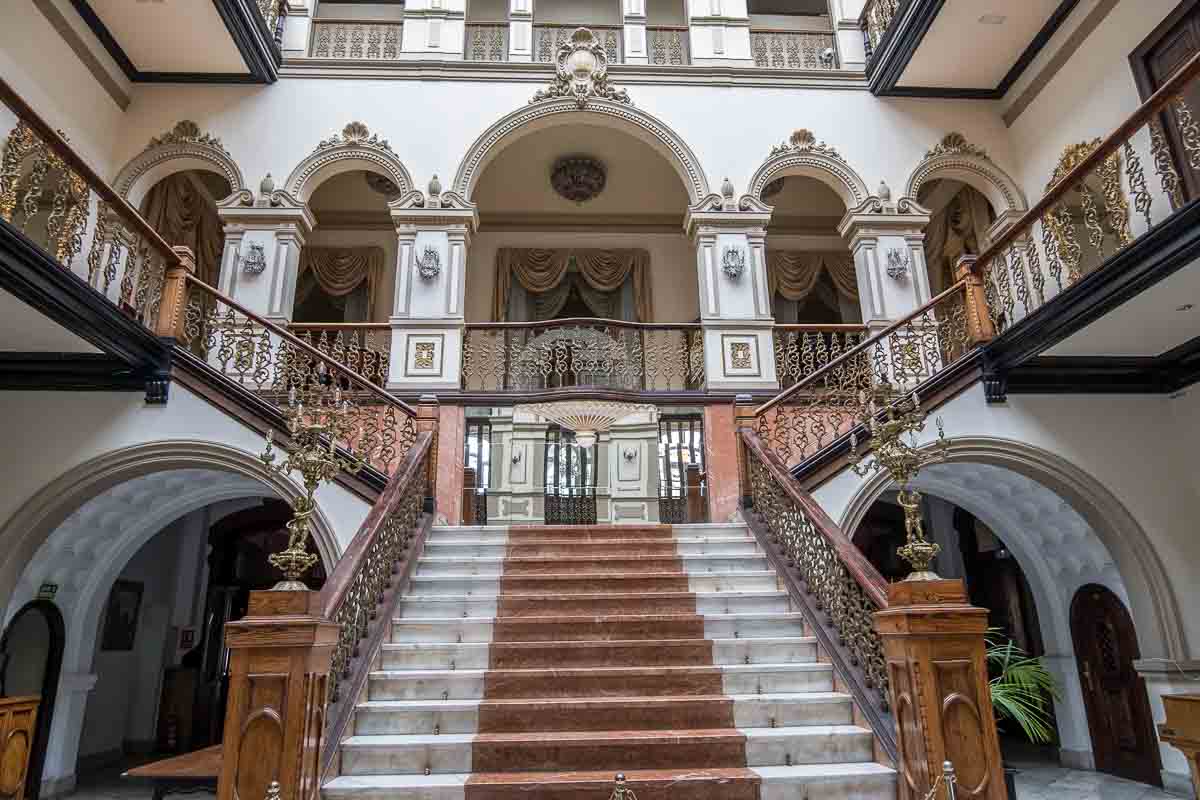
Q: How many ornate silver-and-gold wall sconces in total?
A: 4